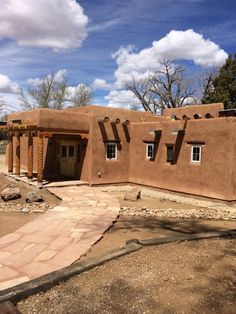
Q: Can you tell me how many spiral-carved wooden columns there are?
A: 4